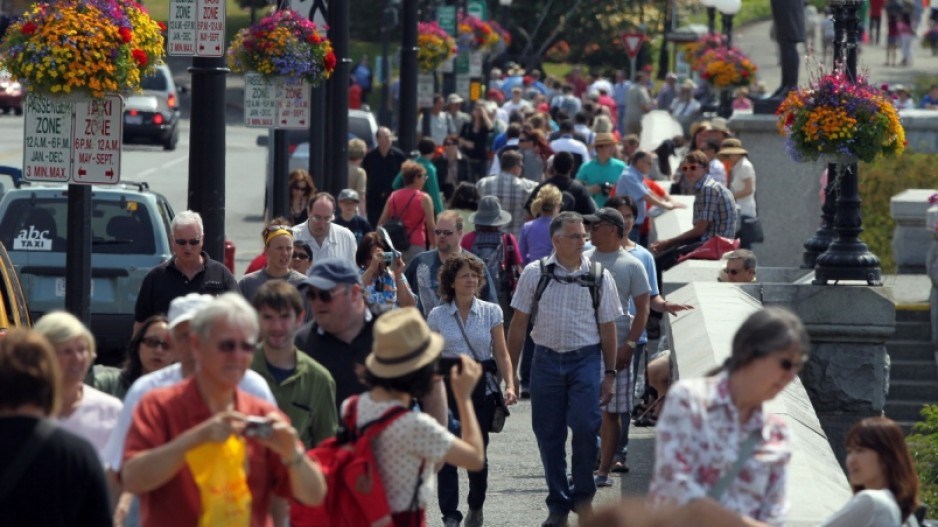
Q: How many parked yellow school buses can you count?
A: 0